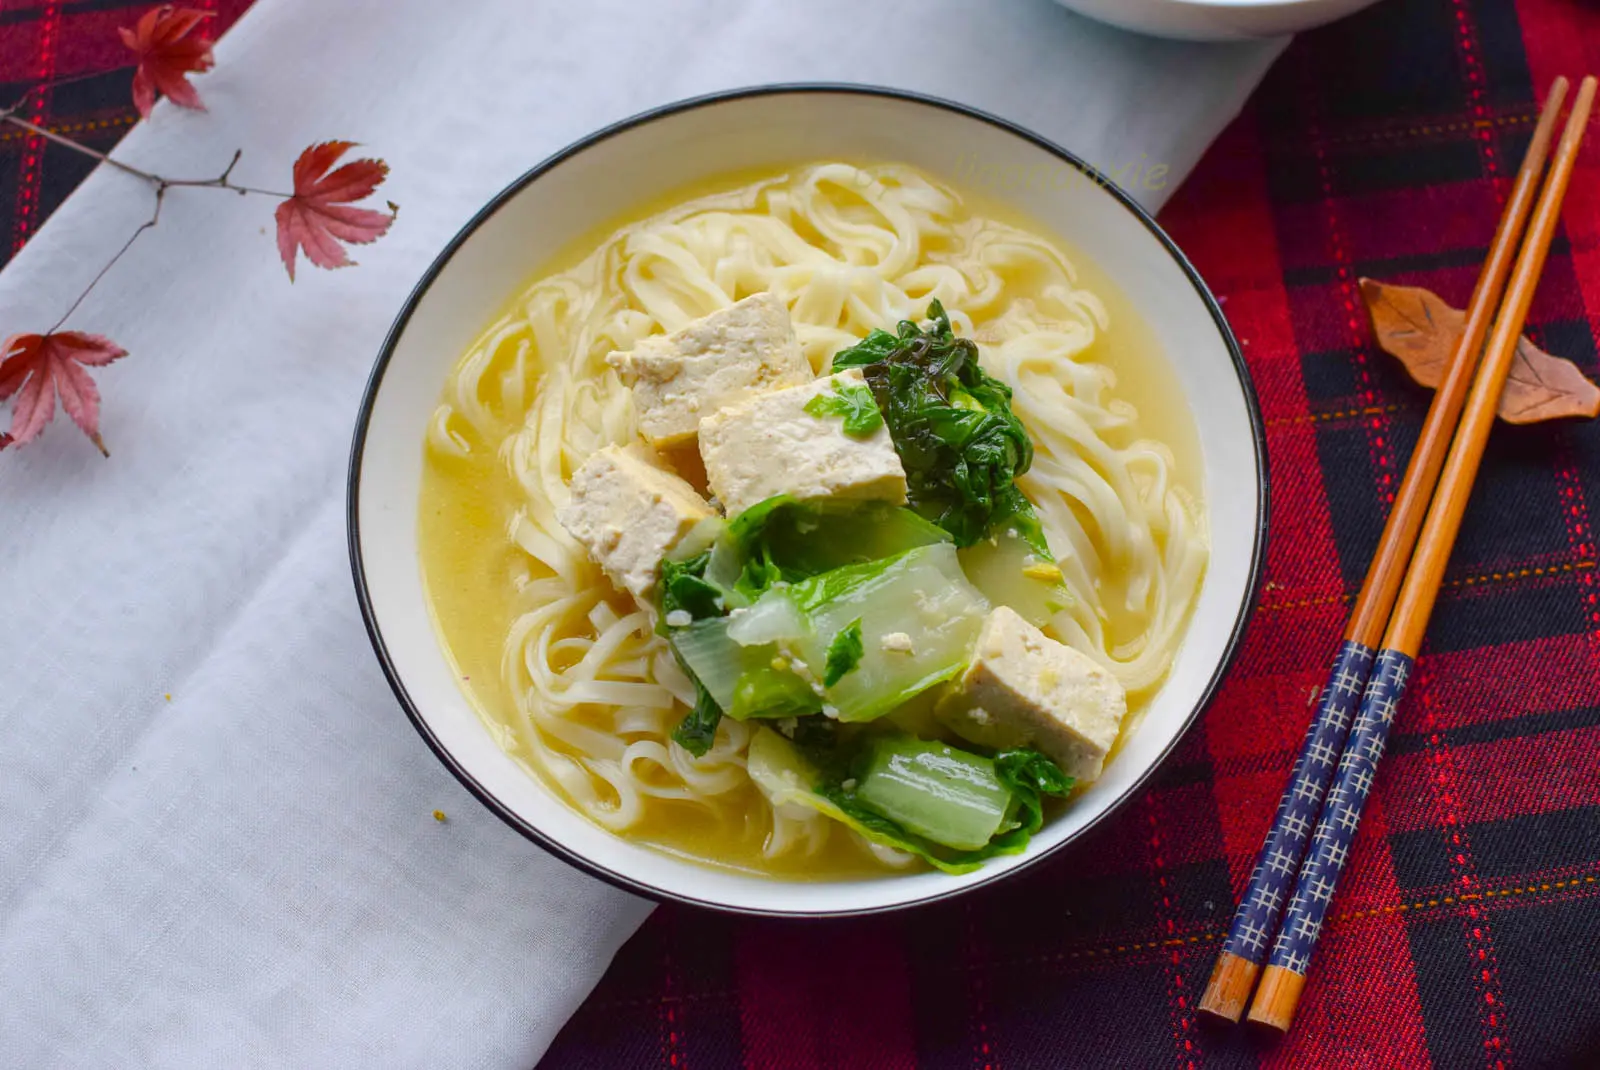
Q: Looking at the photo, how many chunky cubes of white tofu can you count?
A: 4